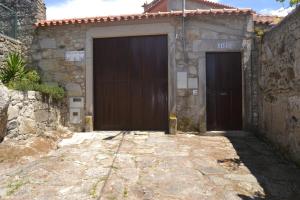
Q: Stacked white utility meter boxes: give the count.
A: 2